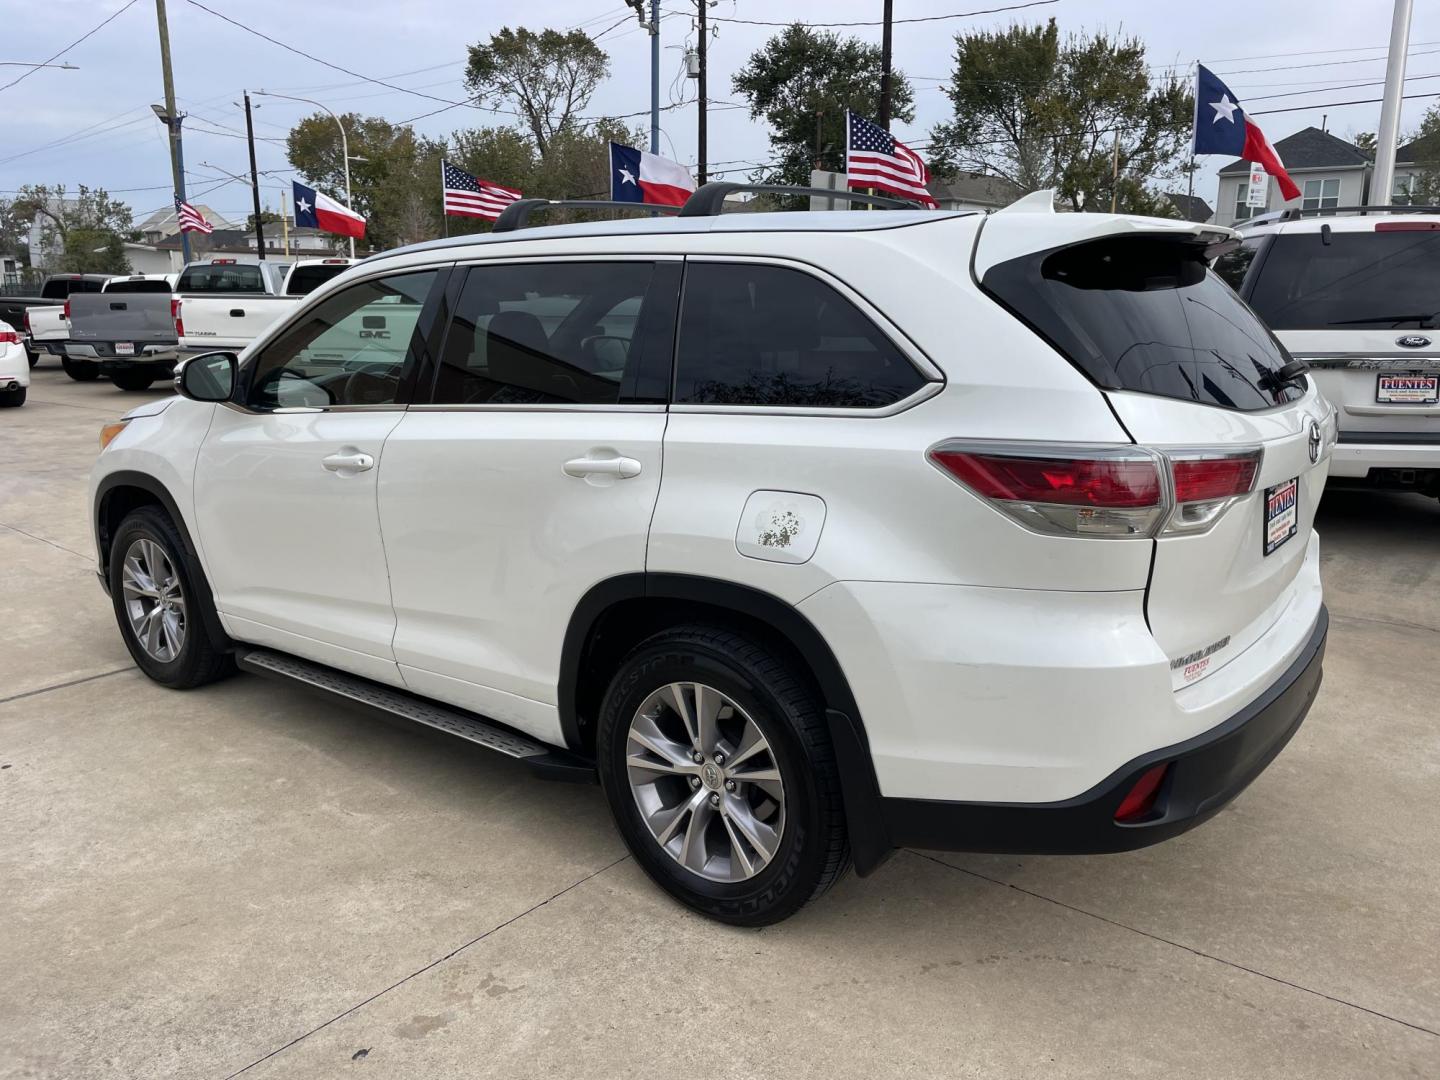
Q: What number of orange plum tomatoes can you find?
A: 0